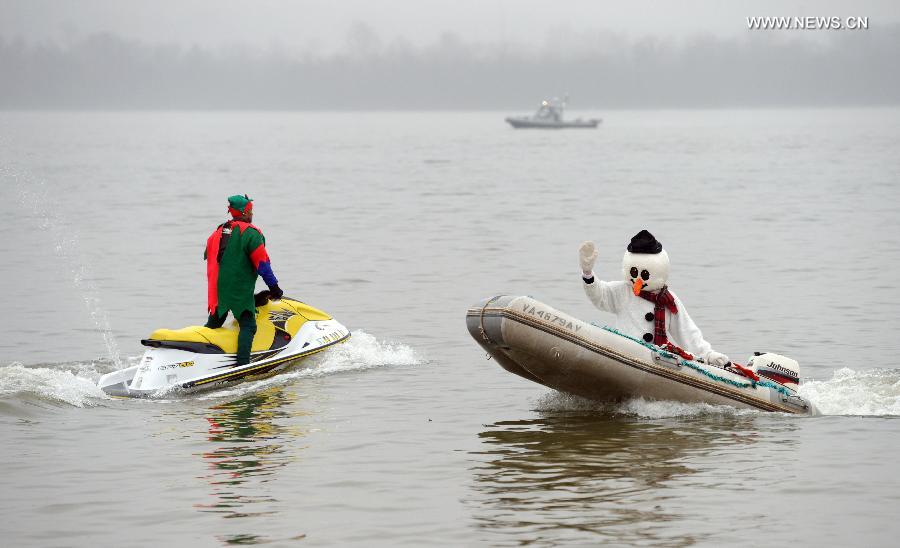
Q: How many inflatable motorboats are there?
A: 1